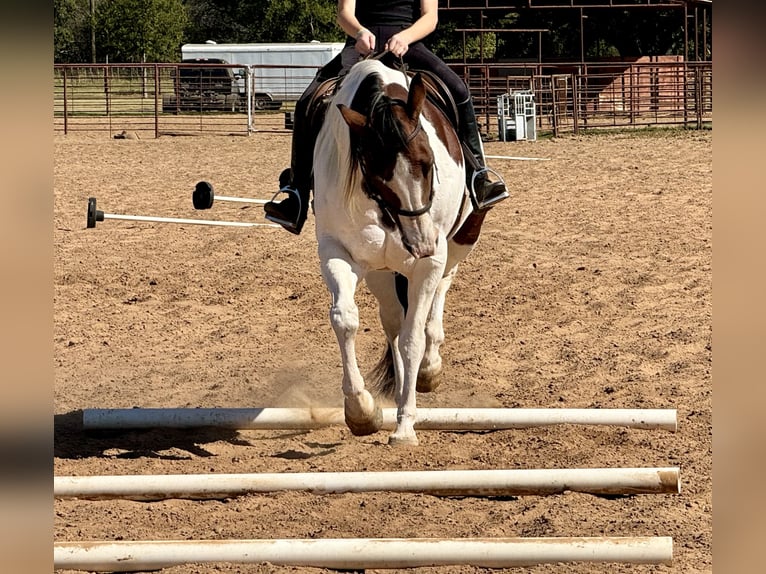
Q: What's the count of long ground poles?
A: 3